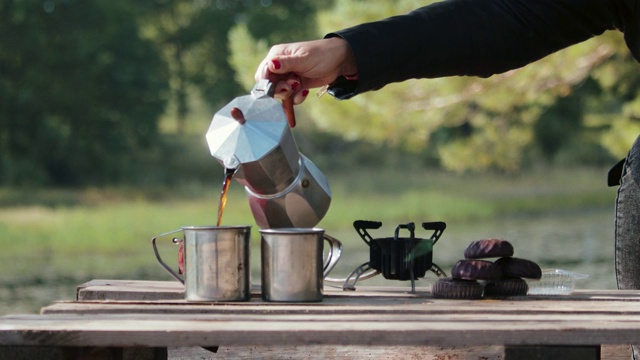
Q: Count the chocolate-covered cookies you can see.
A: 5